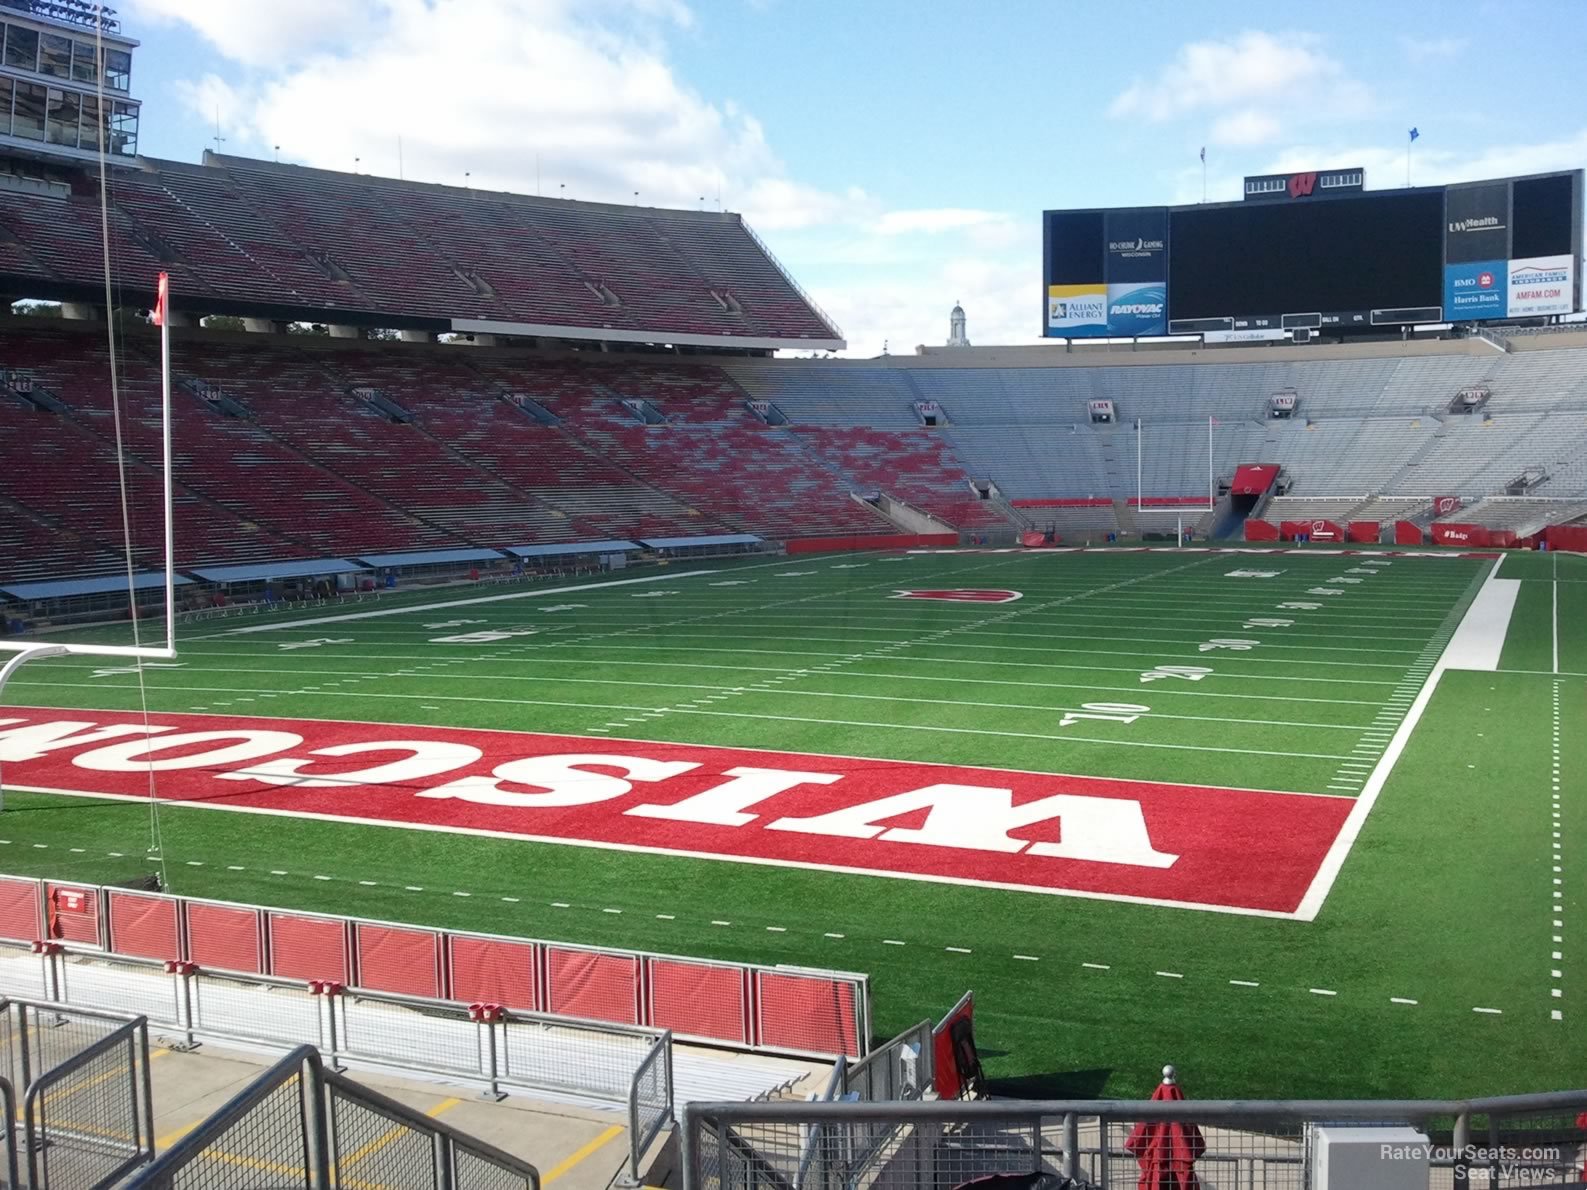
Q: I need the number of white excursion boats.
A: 0